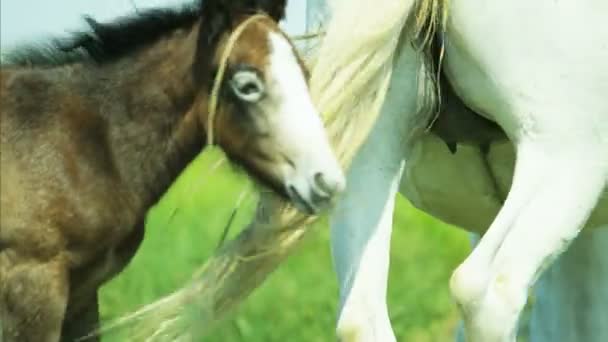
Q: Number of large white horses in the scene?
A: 1